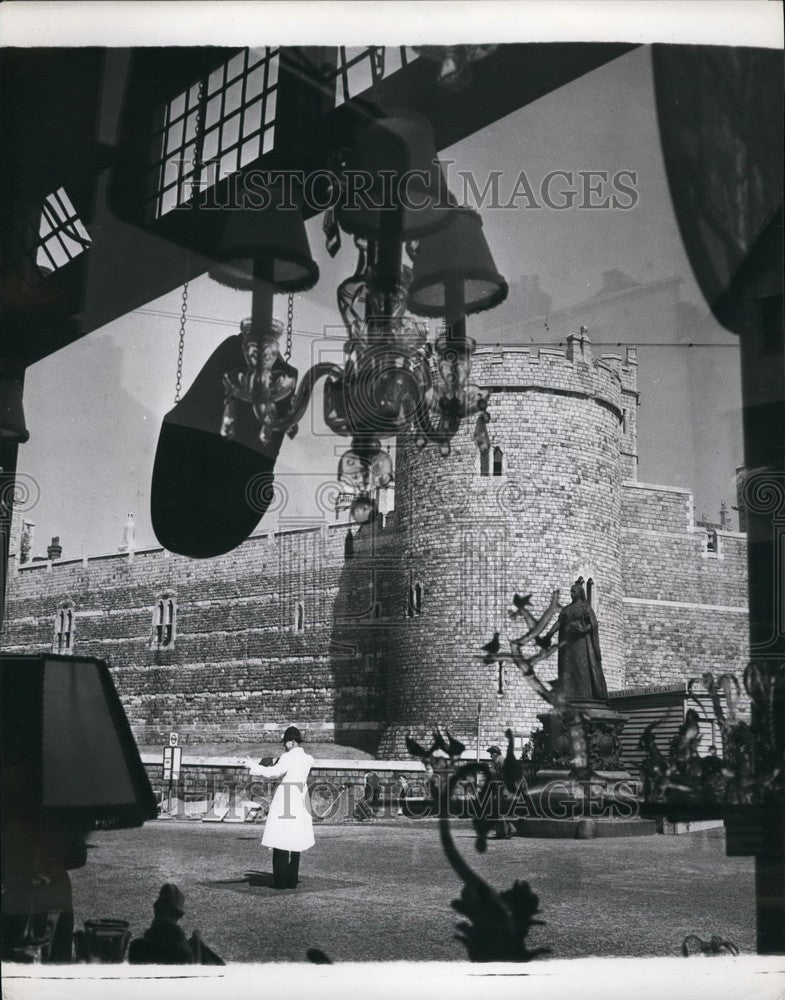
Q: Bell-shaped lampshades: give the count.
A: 3